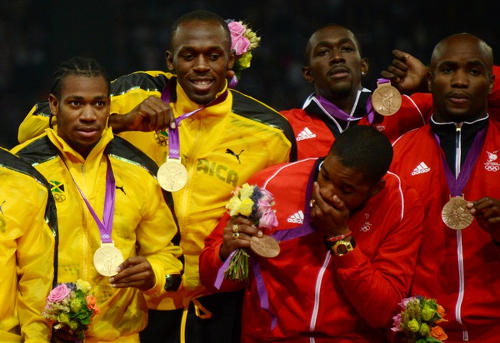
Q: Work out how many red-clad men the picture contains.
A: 3